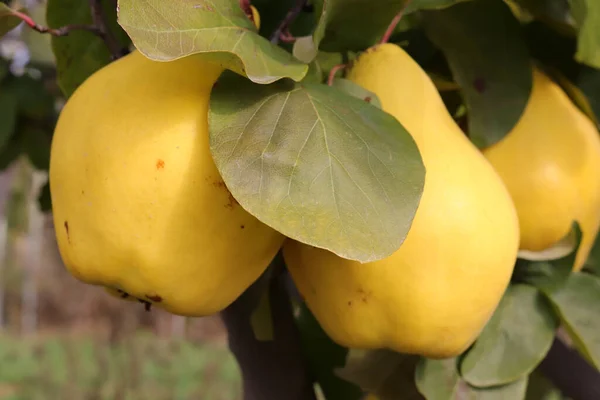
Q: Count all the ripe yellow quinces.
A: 3